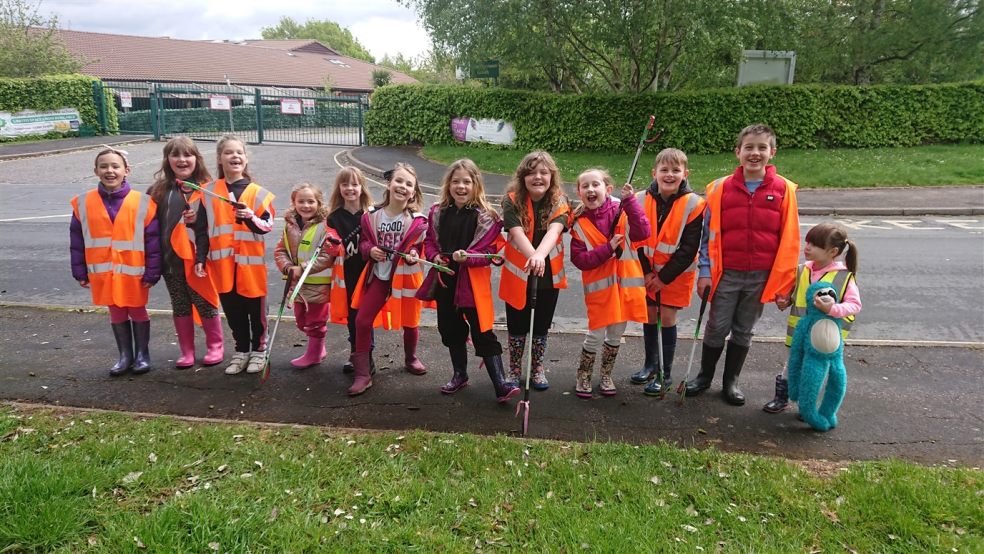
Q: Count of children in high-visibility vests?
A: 12